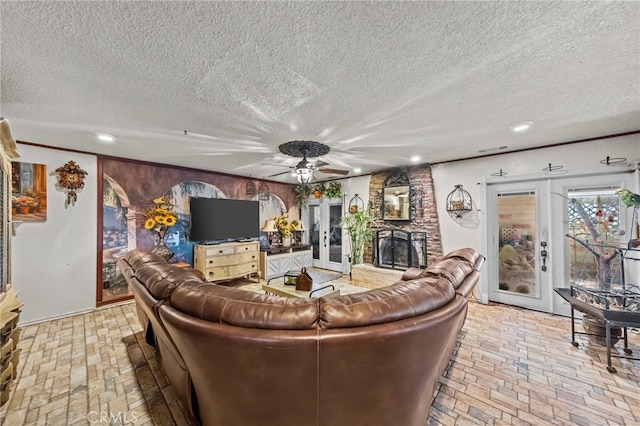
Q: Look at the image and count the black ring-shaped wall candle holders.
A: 3